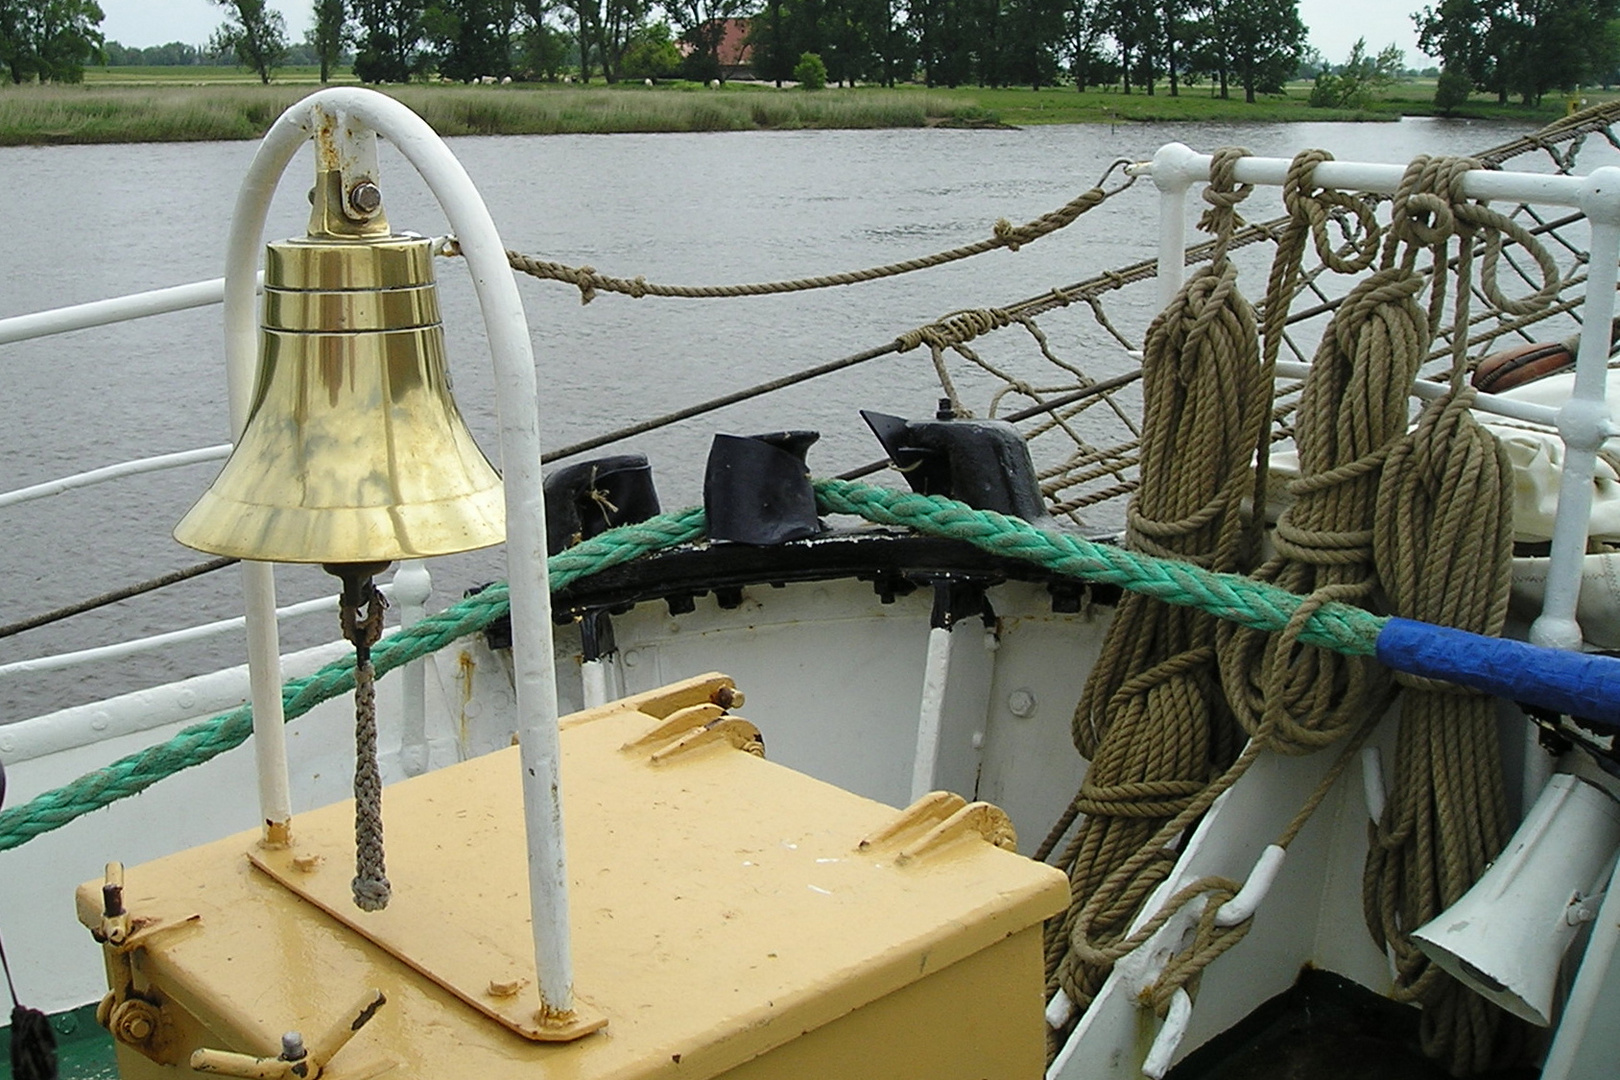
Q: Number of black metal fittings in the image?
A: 3